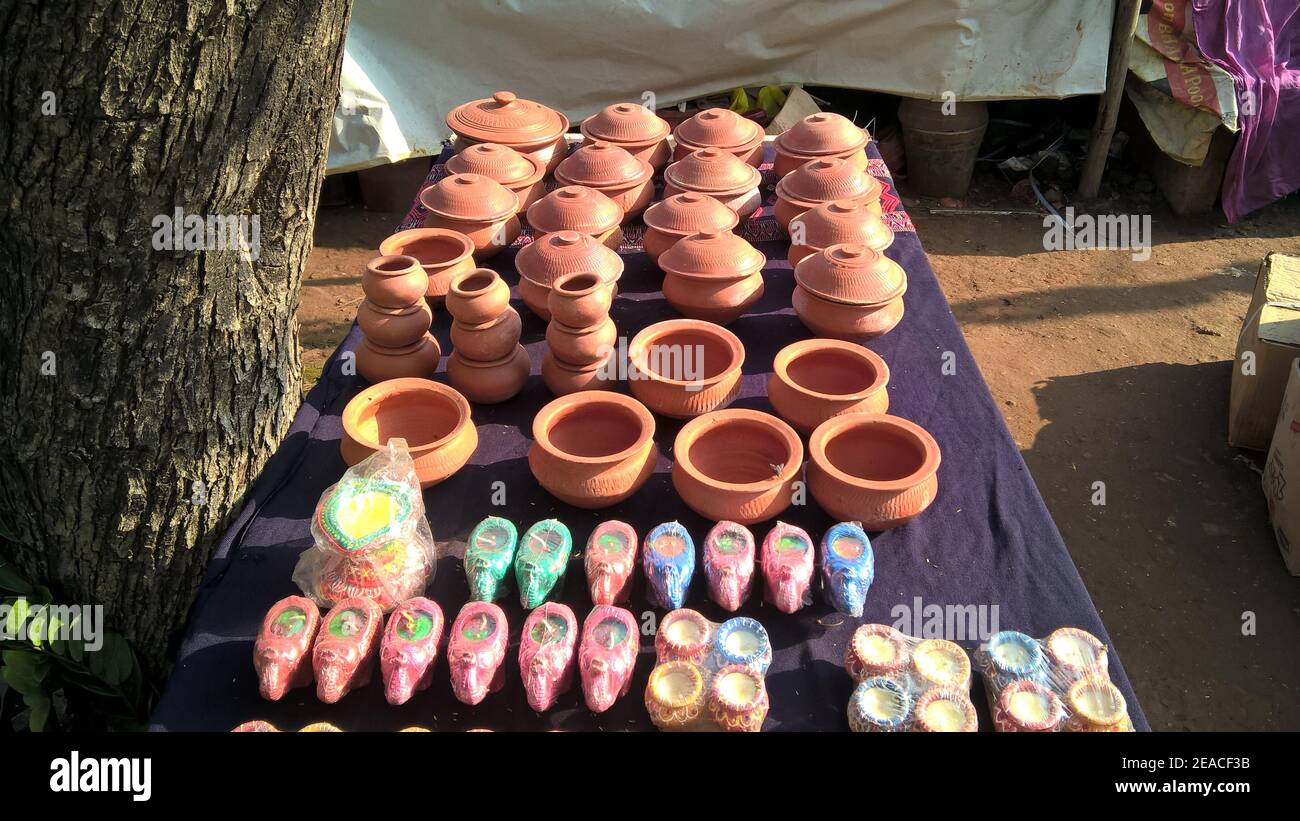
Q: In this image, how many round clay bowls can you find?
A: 7